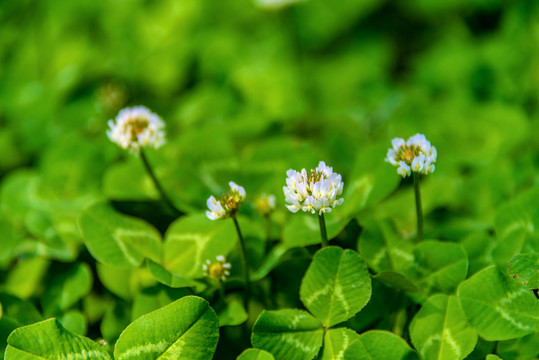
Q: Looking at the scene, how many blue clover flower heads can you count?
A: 0